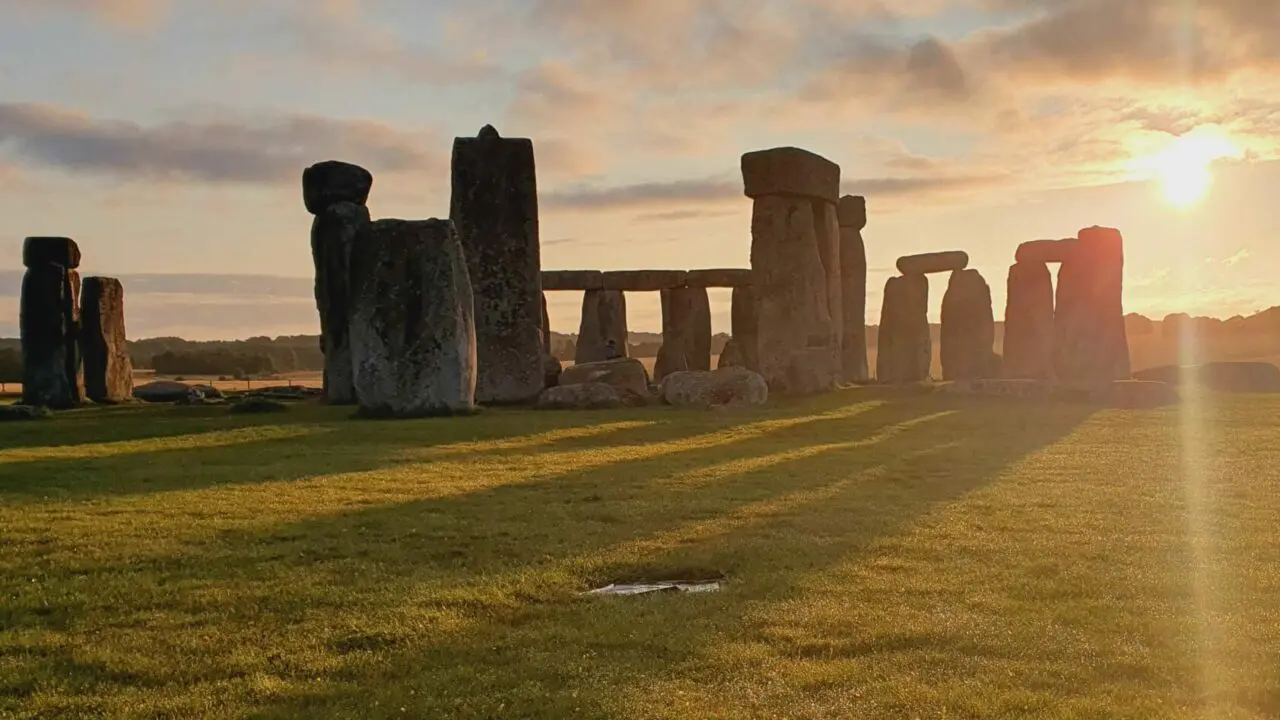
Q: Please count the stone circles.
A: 1